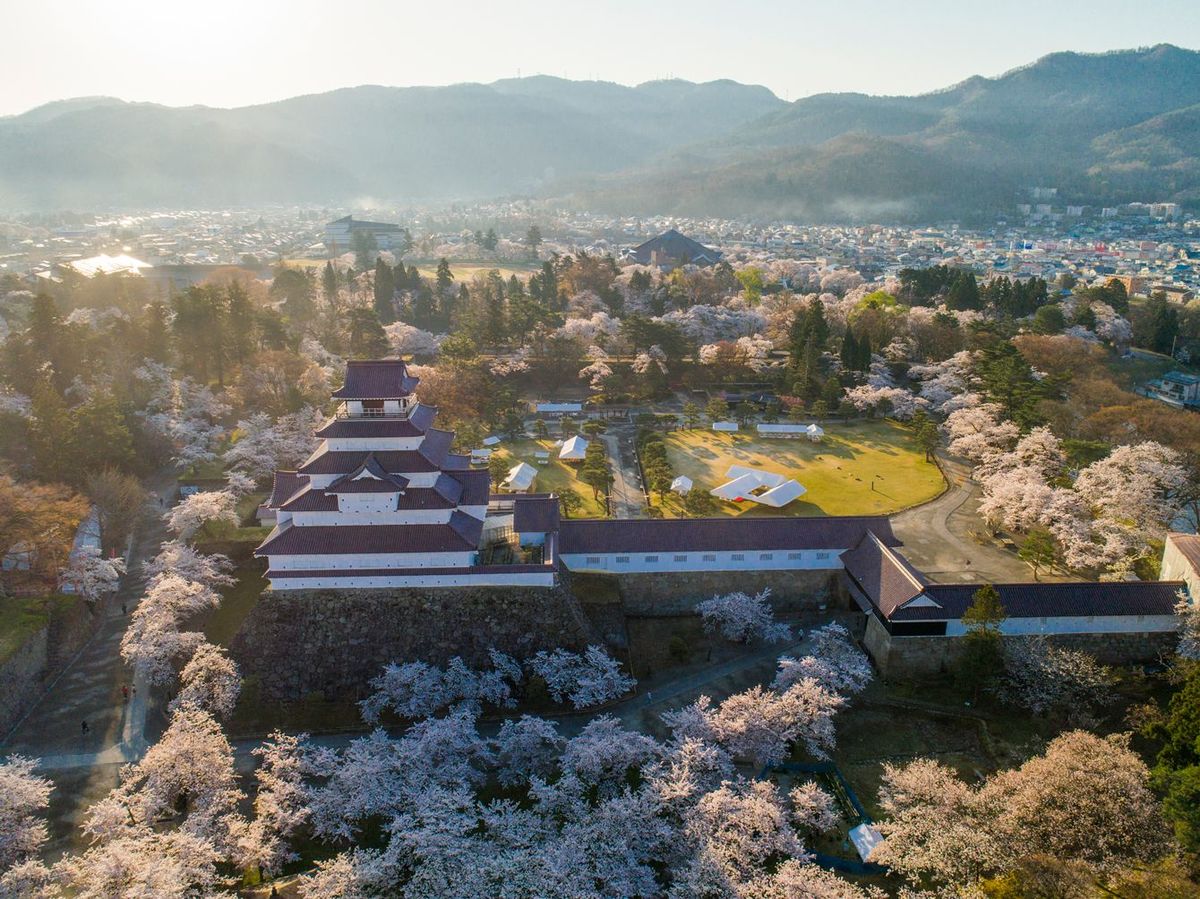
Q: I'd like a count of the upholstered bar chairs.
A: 0